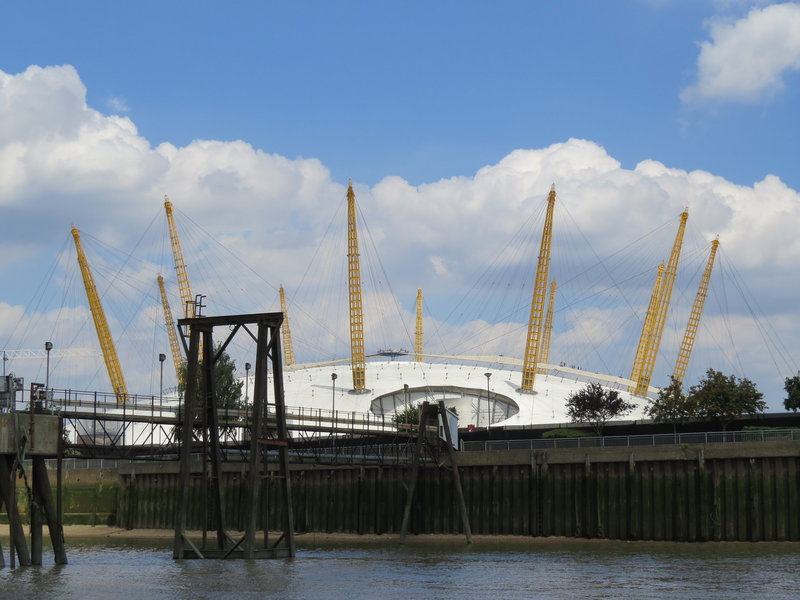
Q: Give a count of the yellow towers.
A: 11